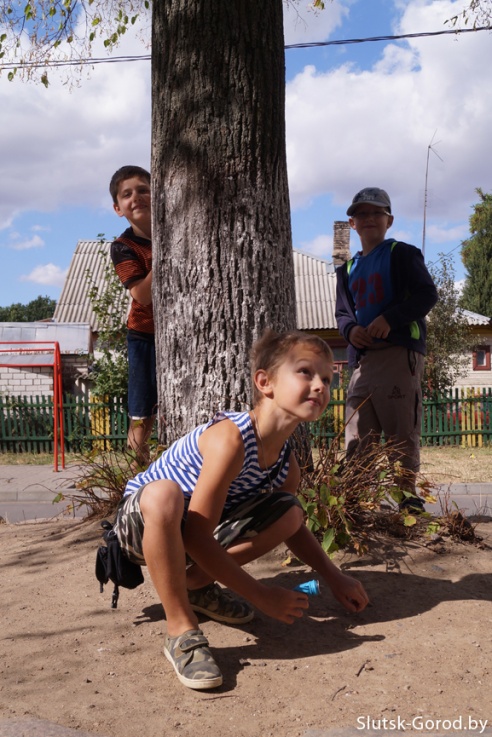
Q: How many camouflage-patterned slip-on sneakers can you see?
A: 2